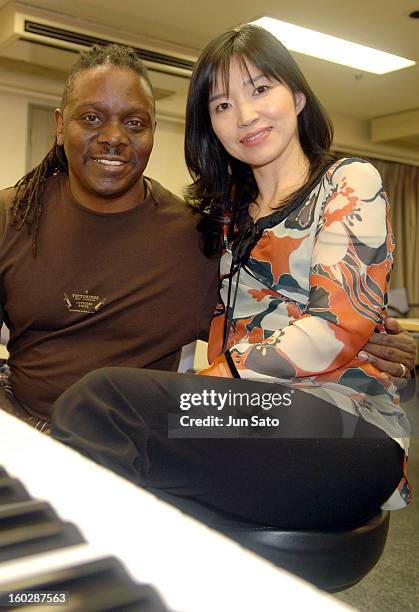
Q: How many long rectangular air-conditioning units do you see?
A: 1